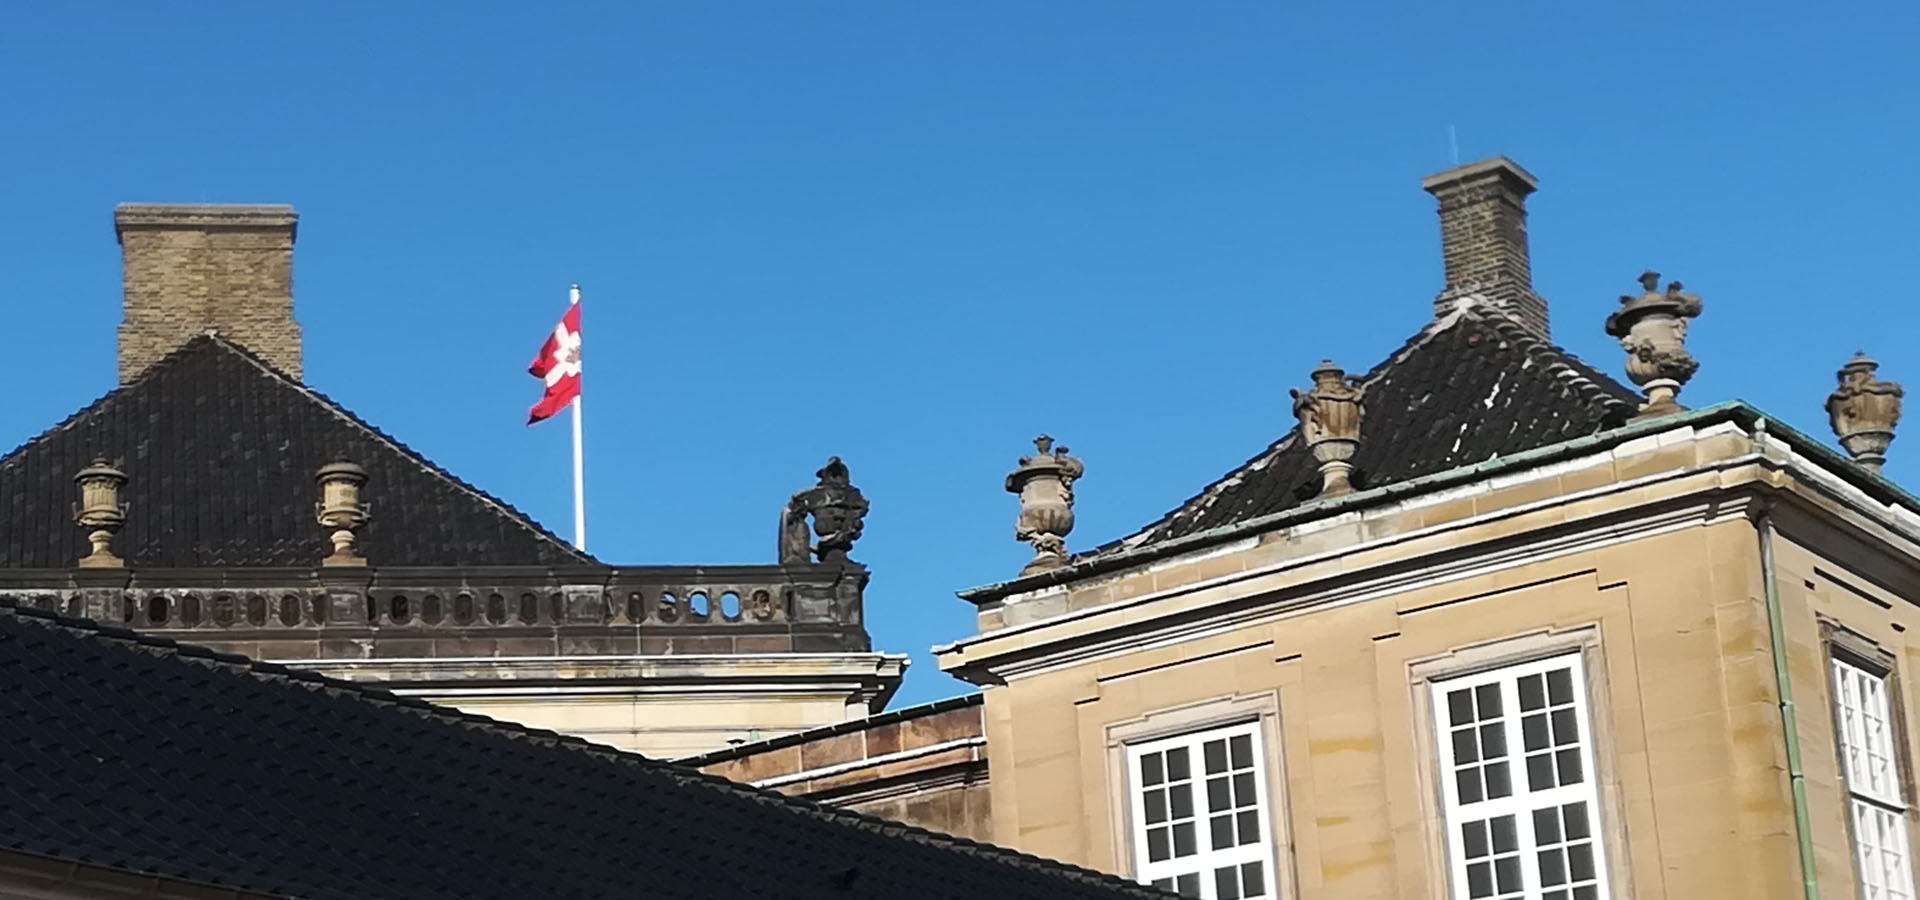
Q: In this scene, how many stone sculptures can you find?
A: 7